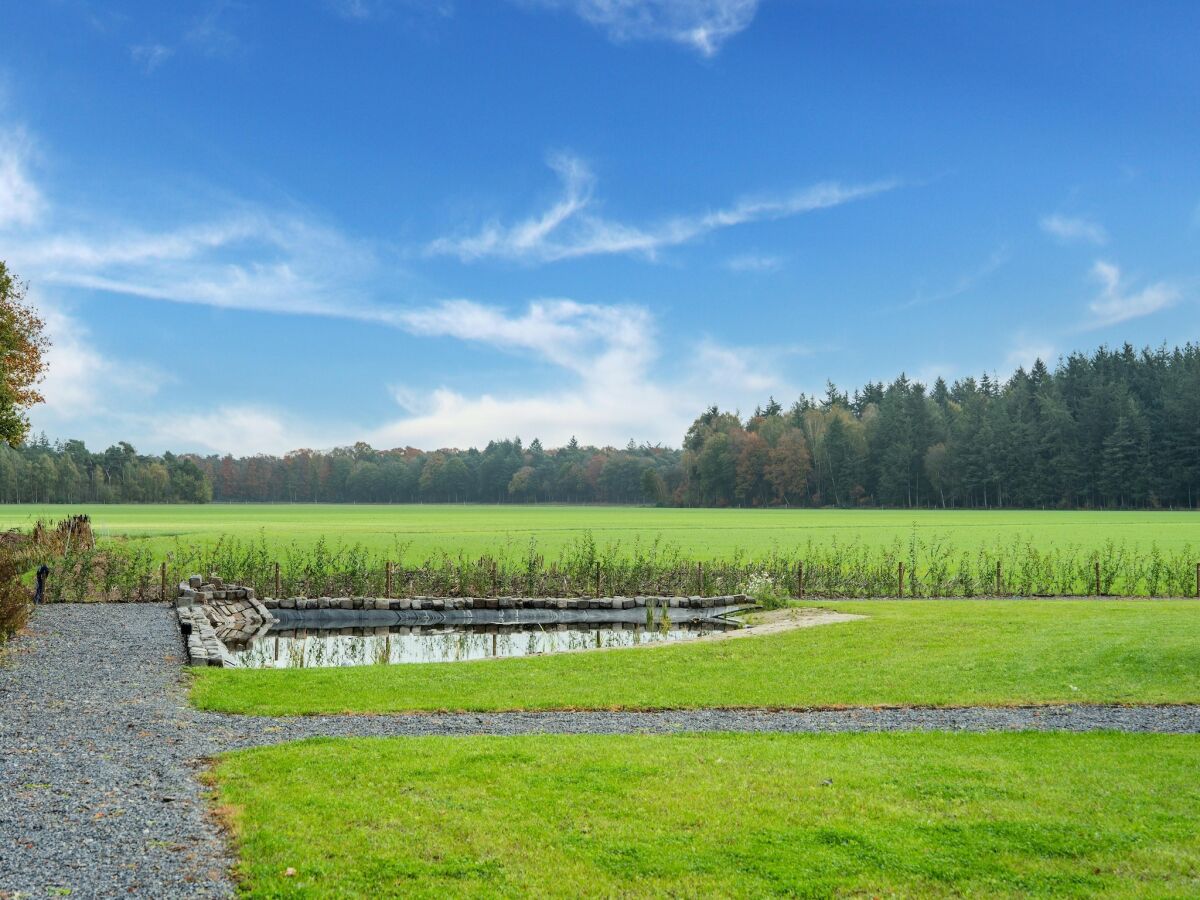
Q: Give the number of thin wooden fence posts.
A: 11